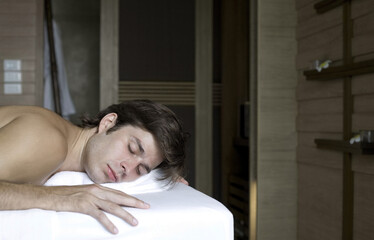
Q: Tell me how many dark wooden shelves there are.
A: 3